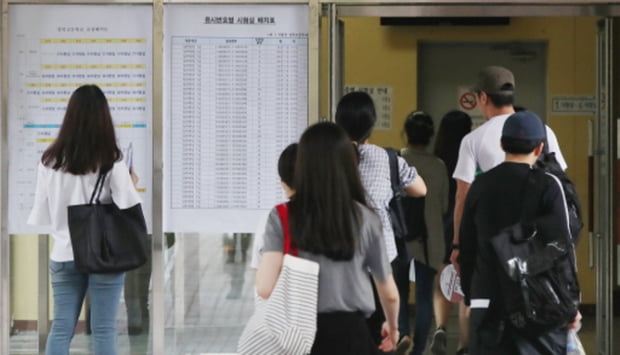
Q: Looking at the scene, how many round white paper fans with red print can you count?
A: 1